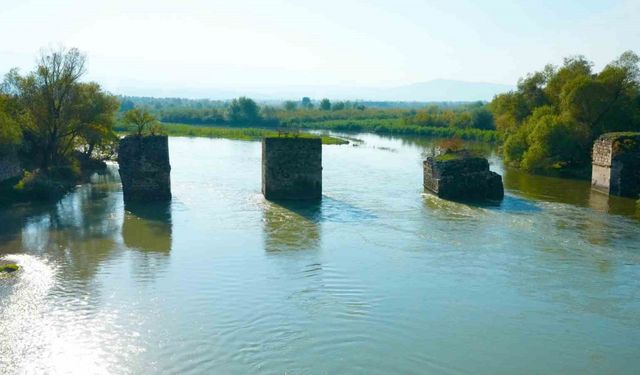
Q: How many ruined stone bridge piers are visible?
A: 4